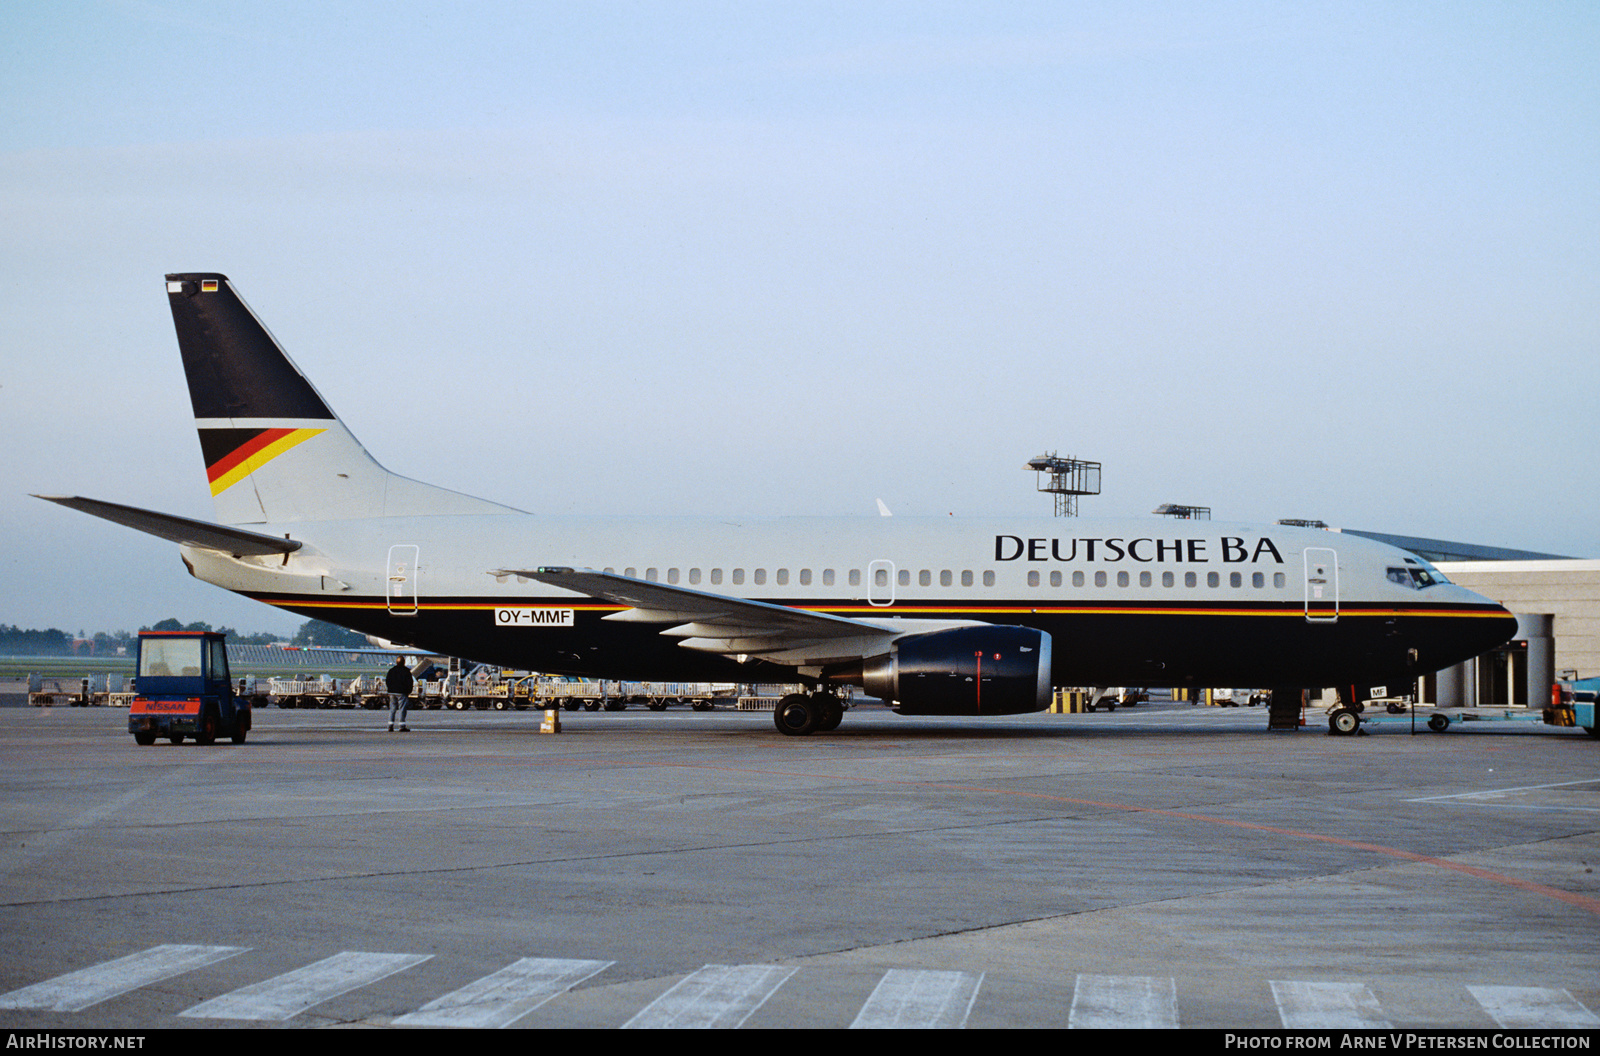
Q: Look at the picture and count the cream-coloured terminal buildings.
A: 1